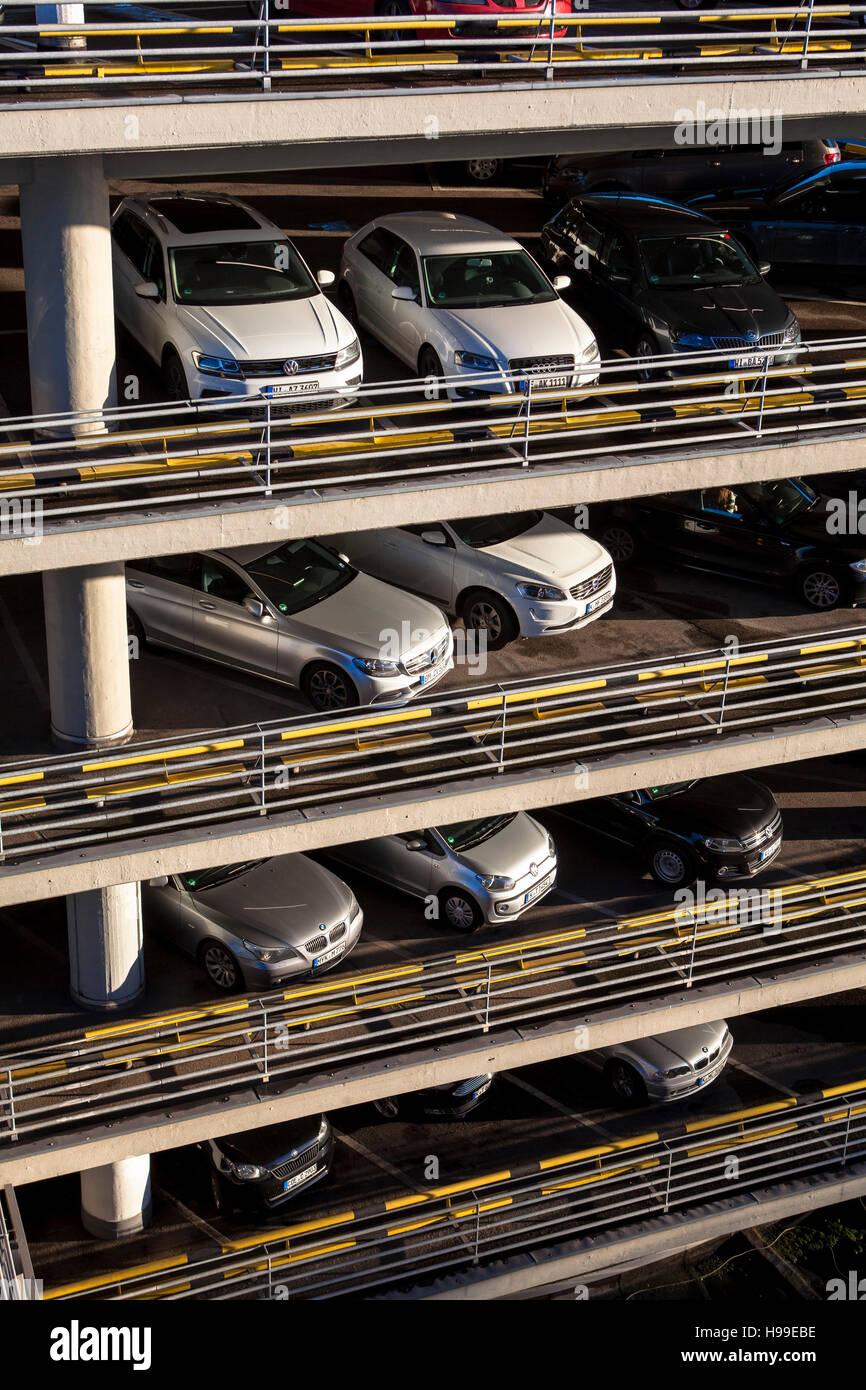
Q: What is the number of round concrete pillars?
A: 4